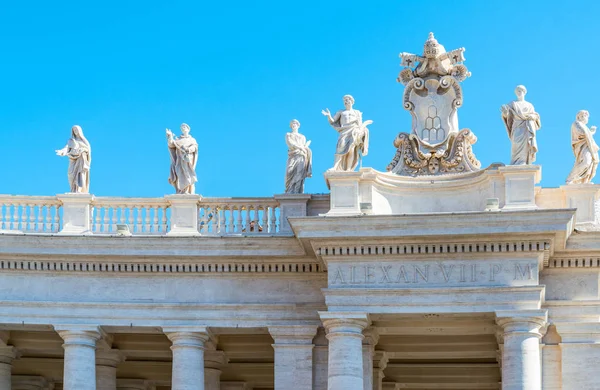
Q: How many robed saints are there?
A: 6